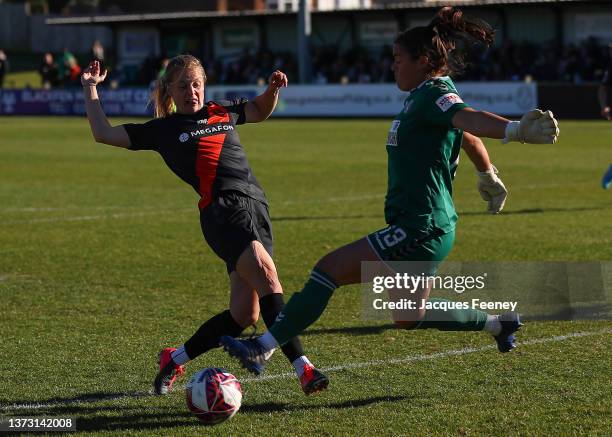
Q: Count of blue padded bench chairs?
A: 0